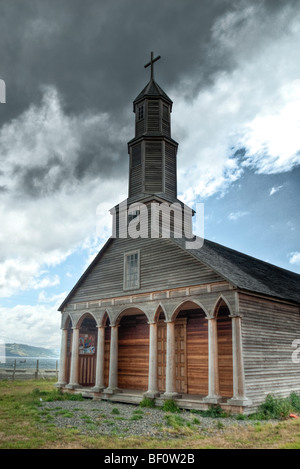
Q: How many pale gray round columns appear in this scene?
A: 8